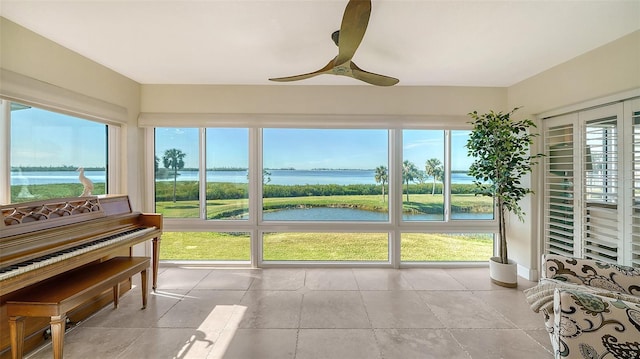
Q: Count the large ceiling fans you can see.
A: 1